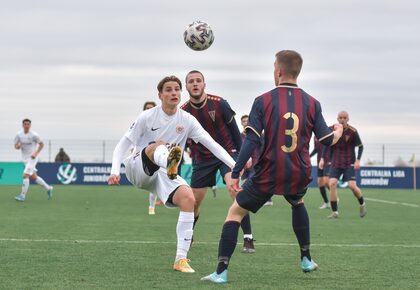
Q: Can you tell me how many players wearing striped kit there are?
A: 5